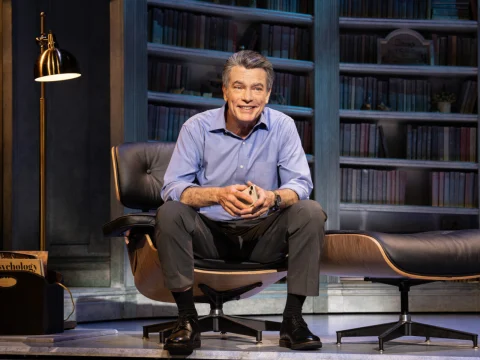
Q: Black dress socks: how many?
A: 2